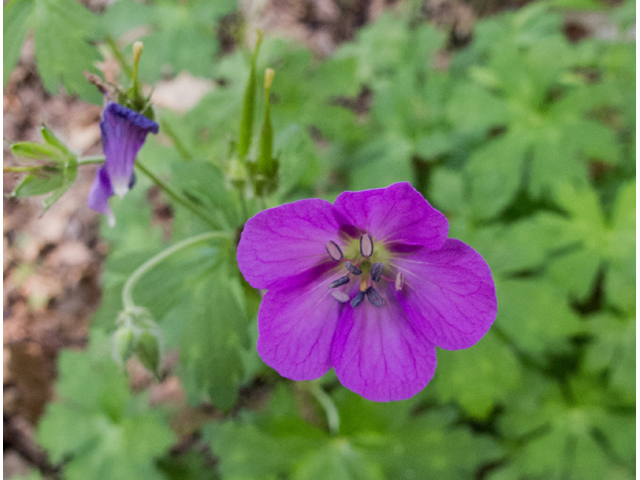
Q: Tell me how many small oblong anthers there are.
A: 9